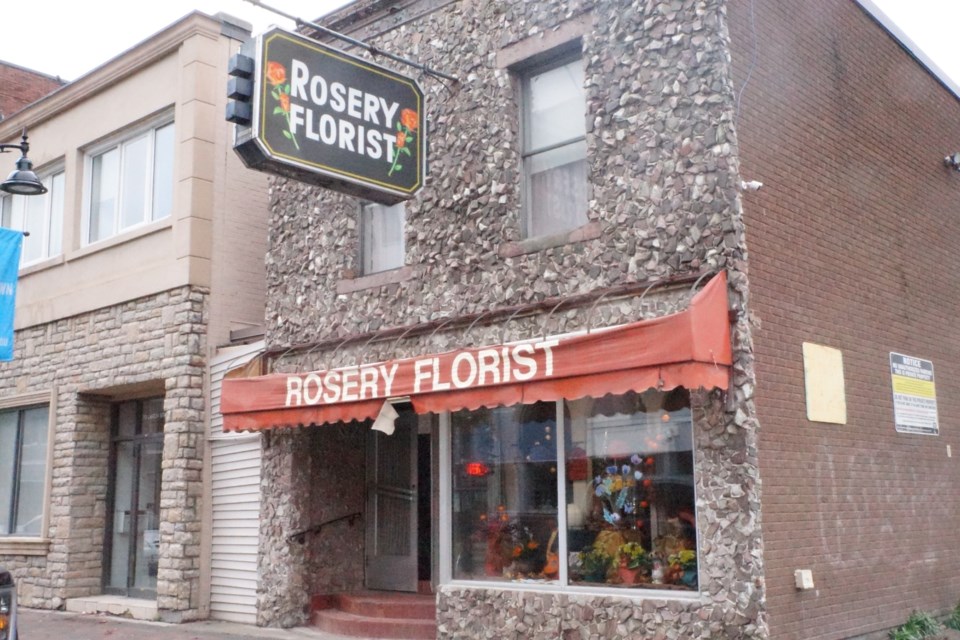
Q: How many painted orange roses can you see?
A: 4